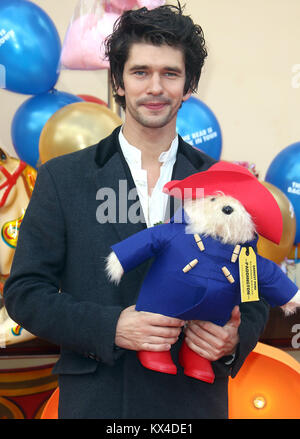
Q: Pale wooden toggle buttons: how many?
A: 4